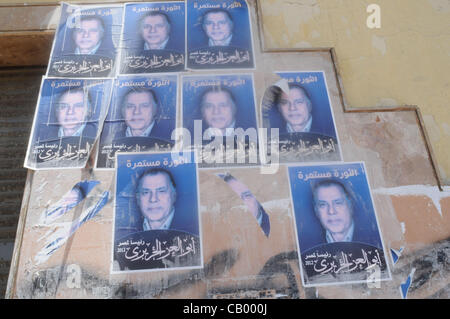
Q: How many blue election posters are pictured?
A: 9